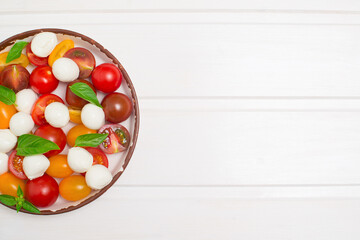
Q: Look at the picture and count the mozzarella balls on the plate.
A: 11